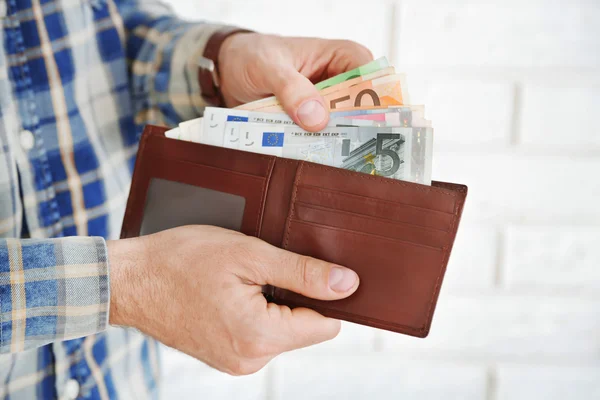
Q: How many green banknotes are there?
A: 1